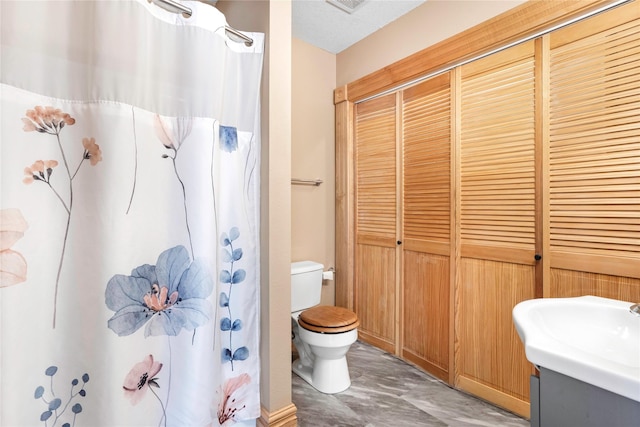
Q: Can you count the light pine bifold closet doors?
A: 4